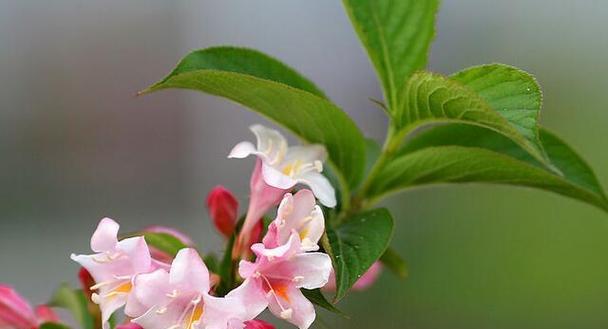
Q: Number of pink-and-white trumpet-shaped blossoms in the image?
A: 5